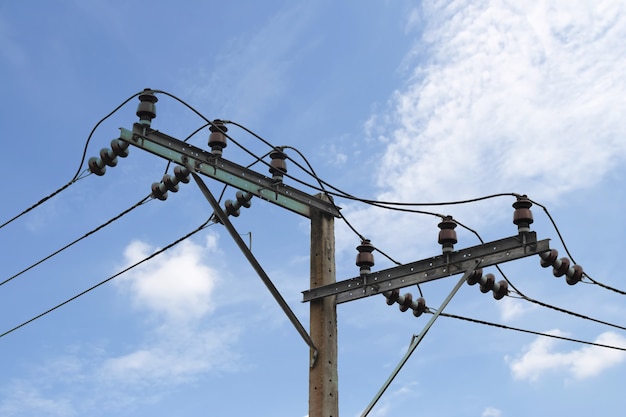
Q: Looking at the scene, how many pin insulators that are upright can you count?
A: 6